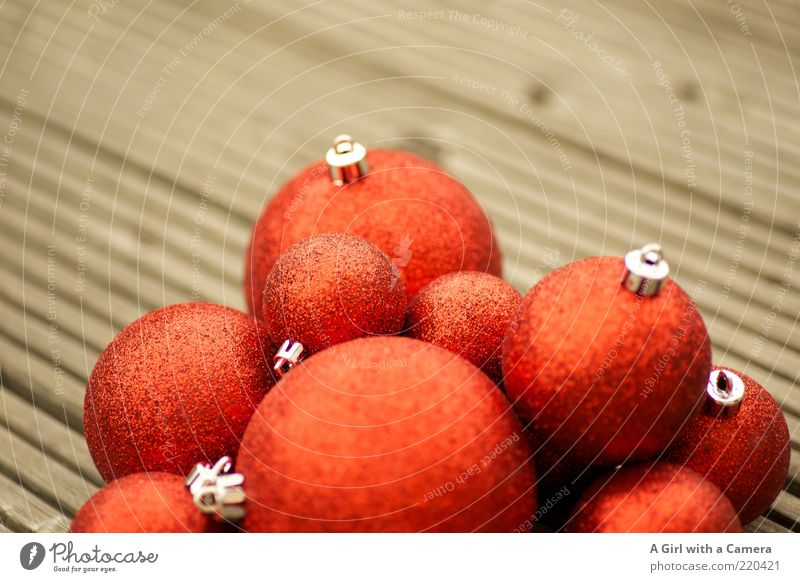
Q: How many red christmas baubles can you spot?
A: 9